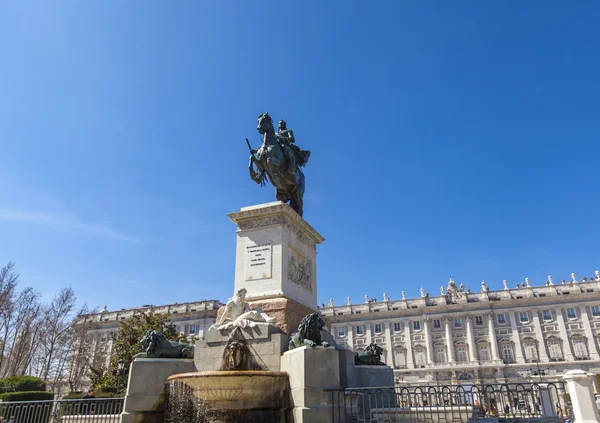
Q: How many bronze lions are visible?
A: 3